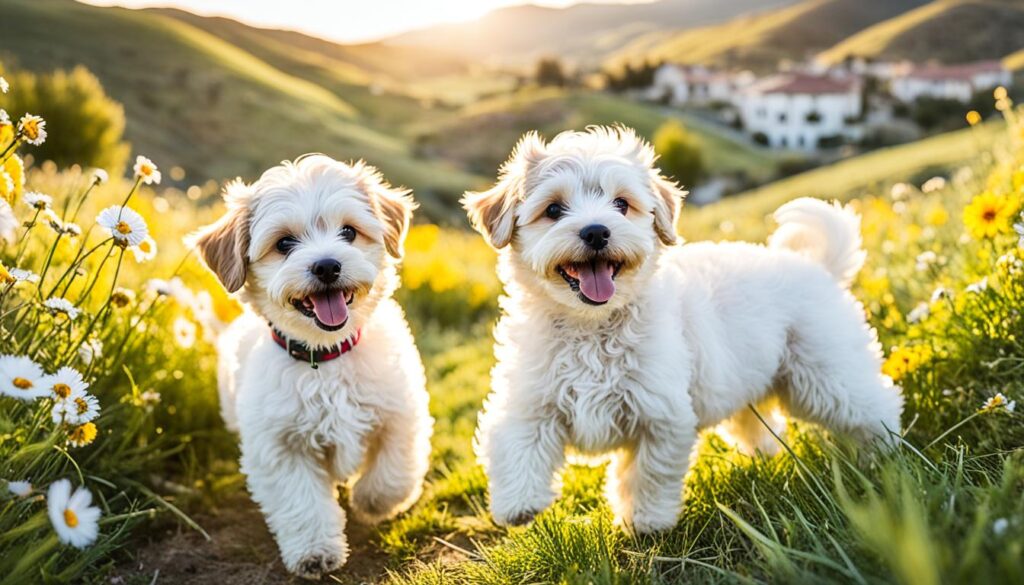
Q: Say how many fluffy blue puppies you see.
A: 0